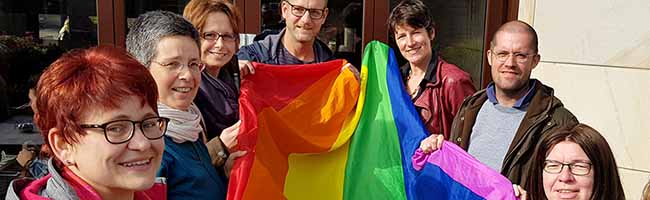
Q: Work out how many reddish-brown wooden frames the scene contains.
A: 4